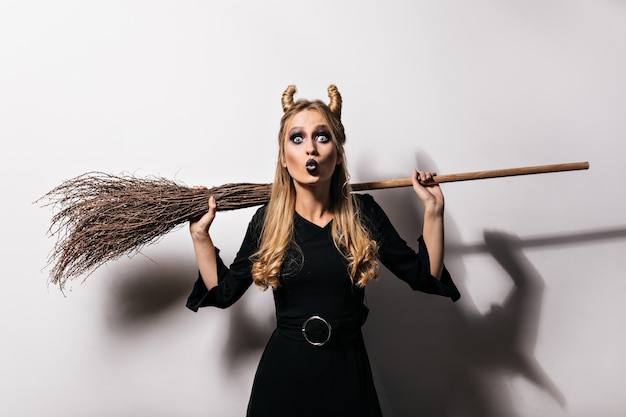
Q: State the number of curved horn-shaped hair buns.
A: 2